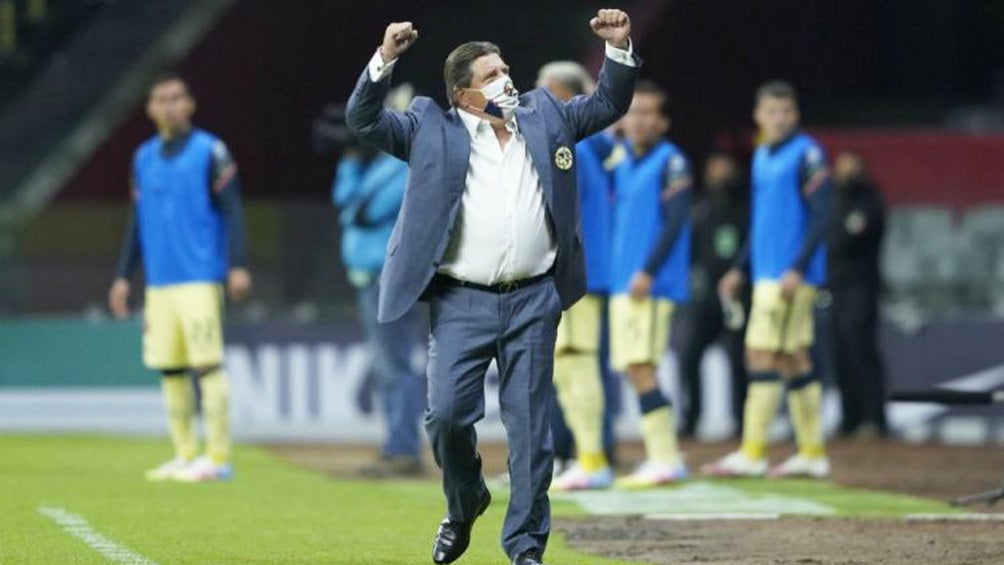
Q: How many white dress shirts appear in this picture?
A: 1